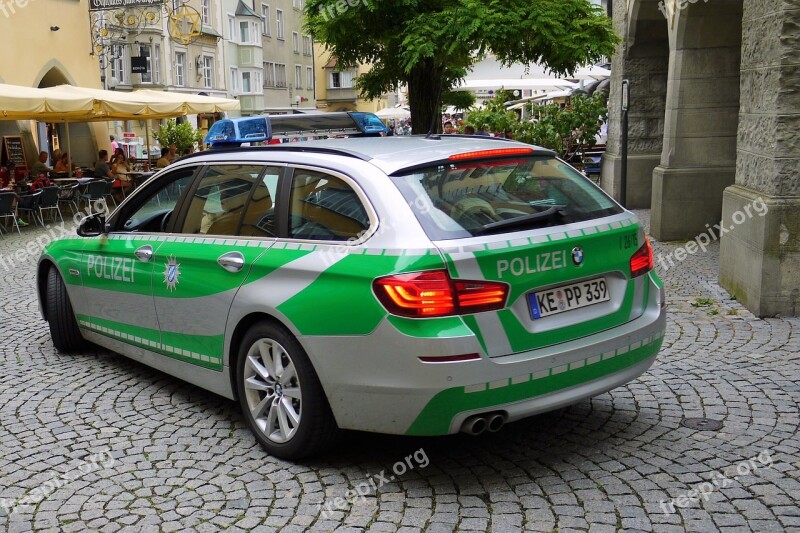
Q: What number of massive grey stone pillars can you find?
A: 3